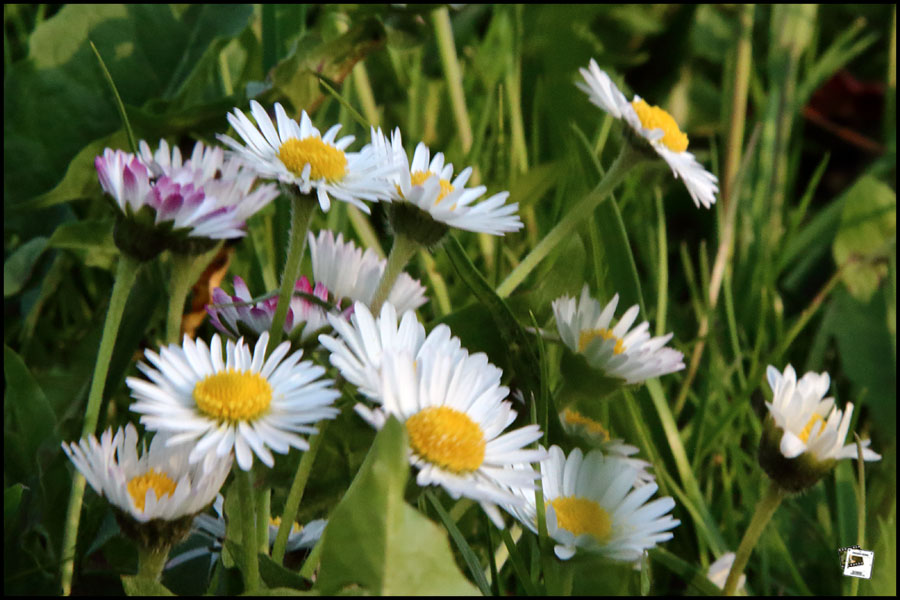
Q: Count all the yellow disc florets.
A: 11